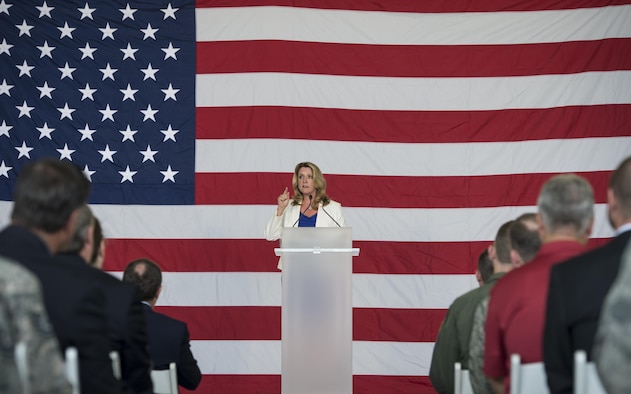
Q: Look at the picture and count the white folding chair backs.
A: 7